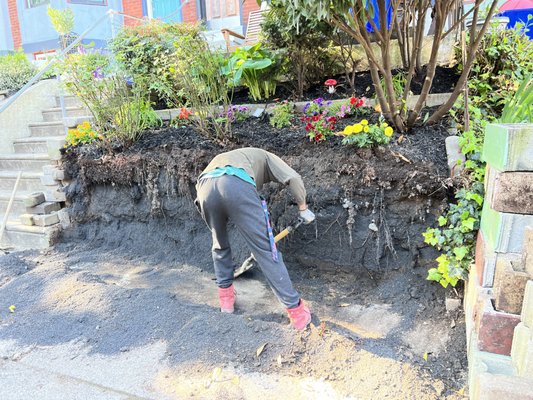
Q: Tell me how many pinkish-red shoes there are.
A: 2